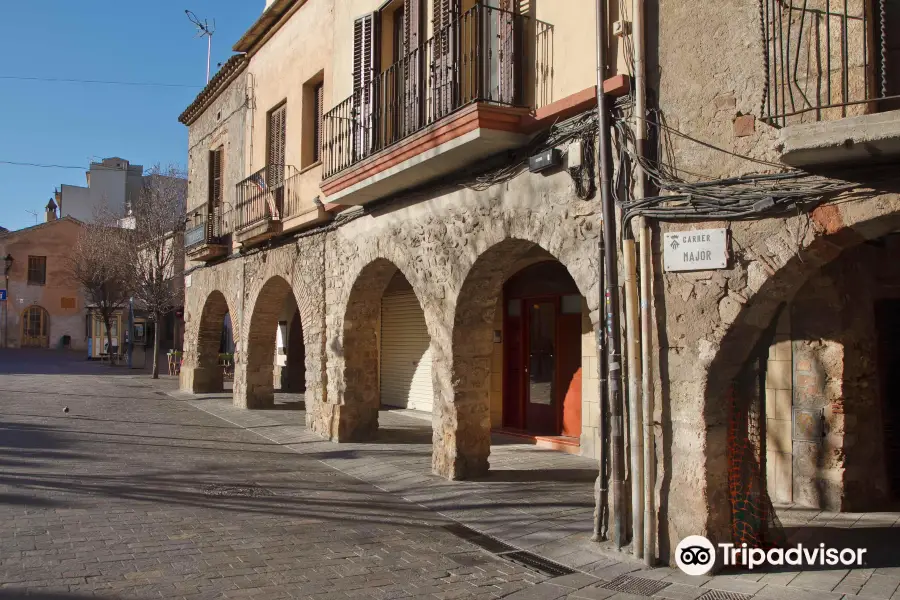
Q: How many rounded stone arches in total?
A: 5